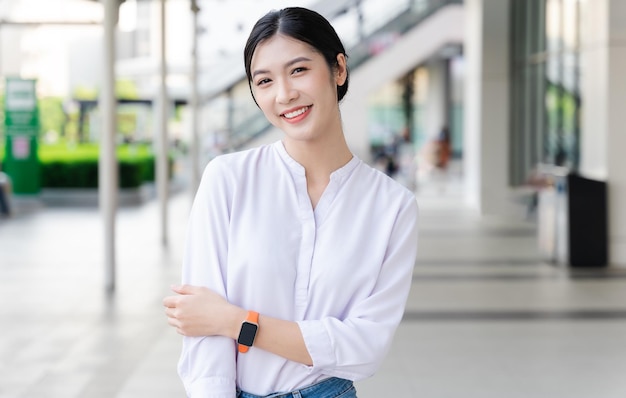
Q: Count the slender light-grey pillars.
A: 3